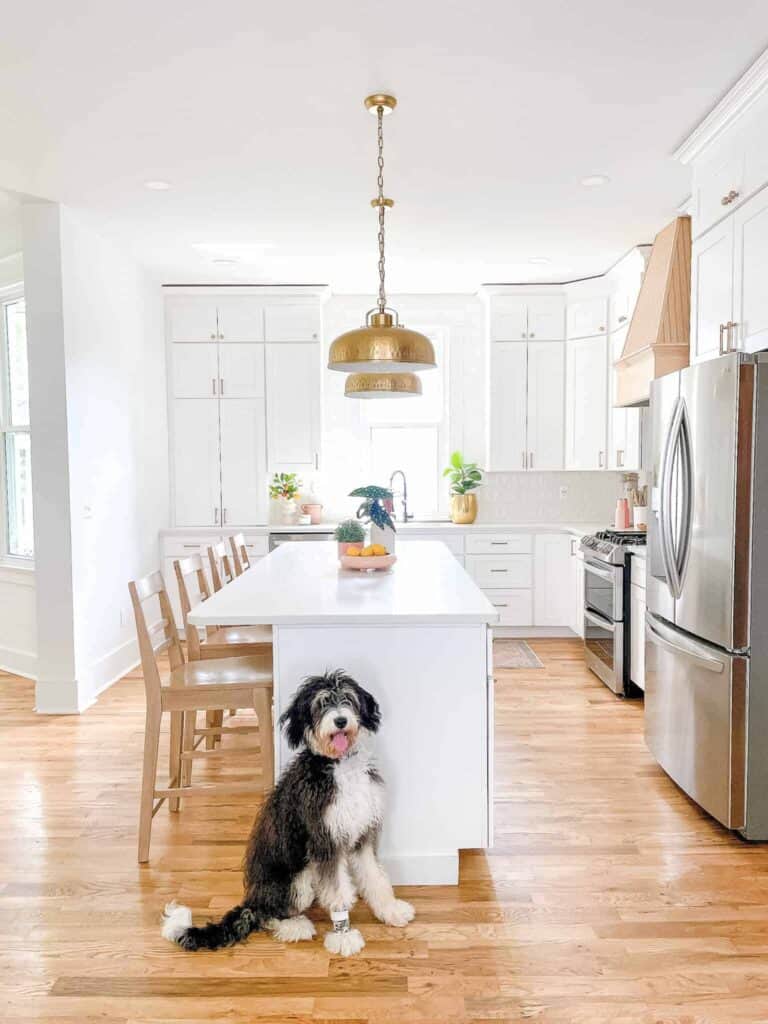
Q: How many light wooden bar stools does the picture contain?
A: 4